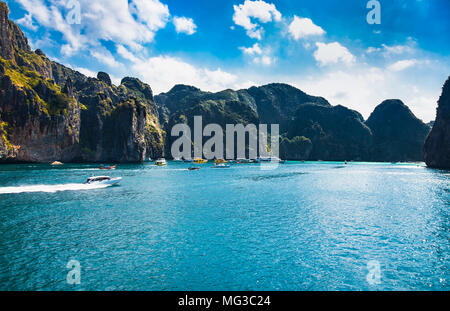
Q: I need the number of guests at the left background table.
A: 0